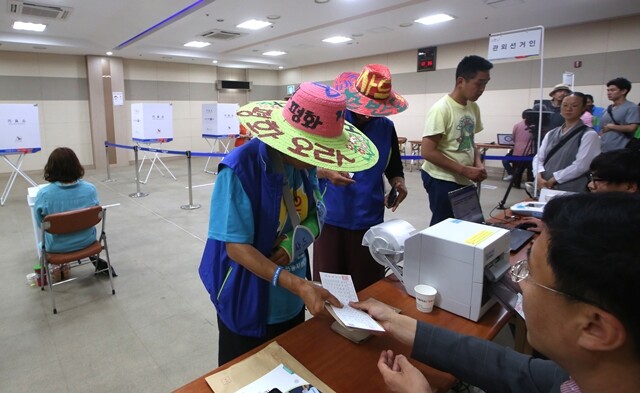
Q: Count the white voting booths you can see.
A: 3